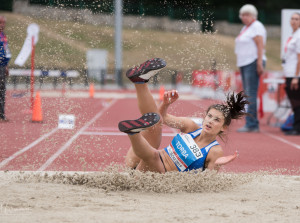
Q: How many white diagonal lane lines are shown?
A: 3